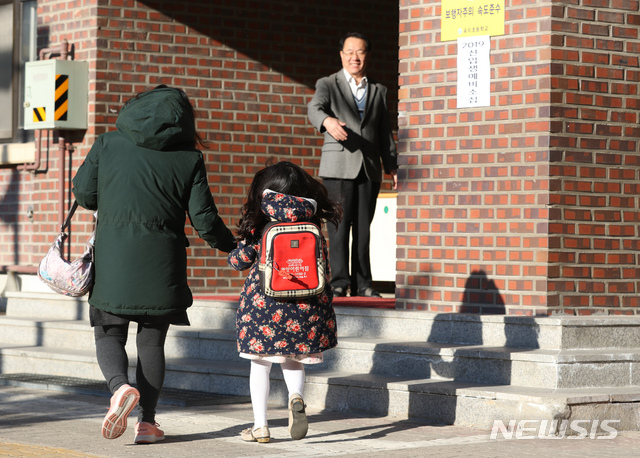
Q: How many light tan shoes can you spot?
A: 2